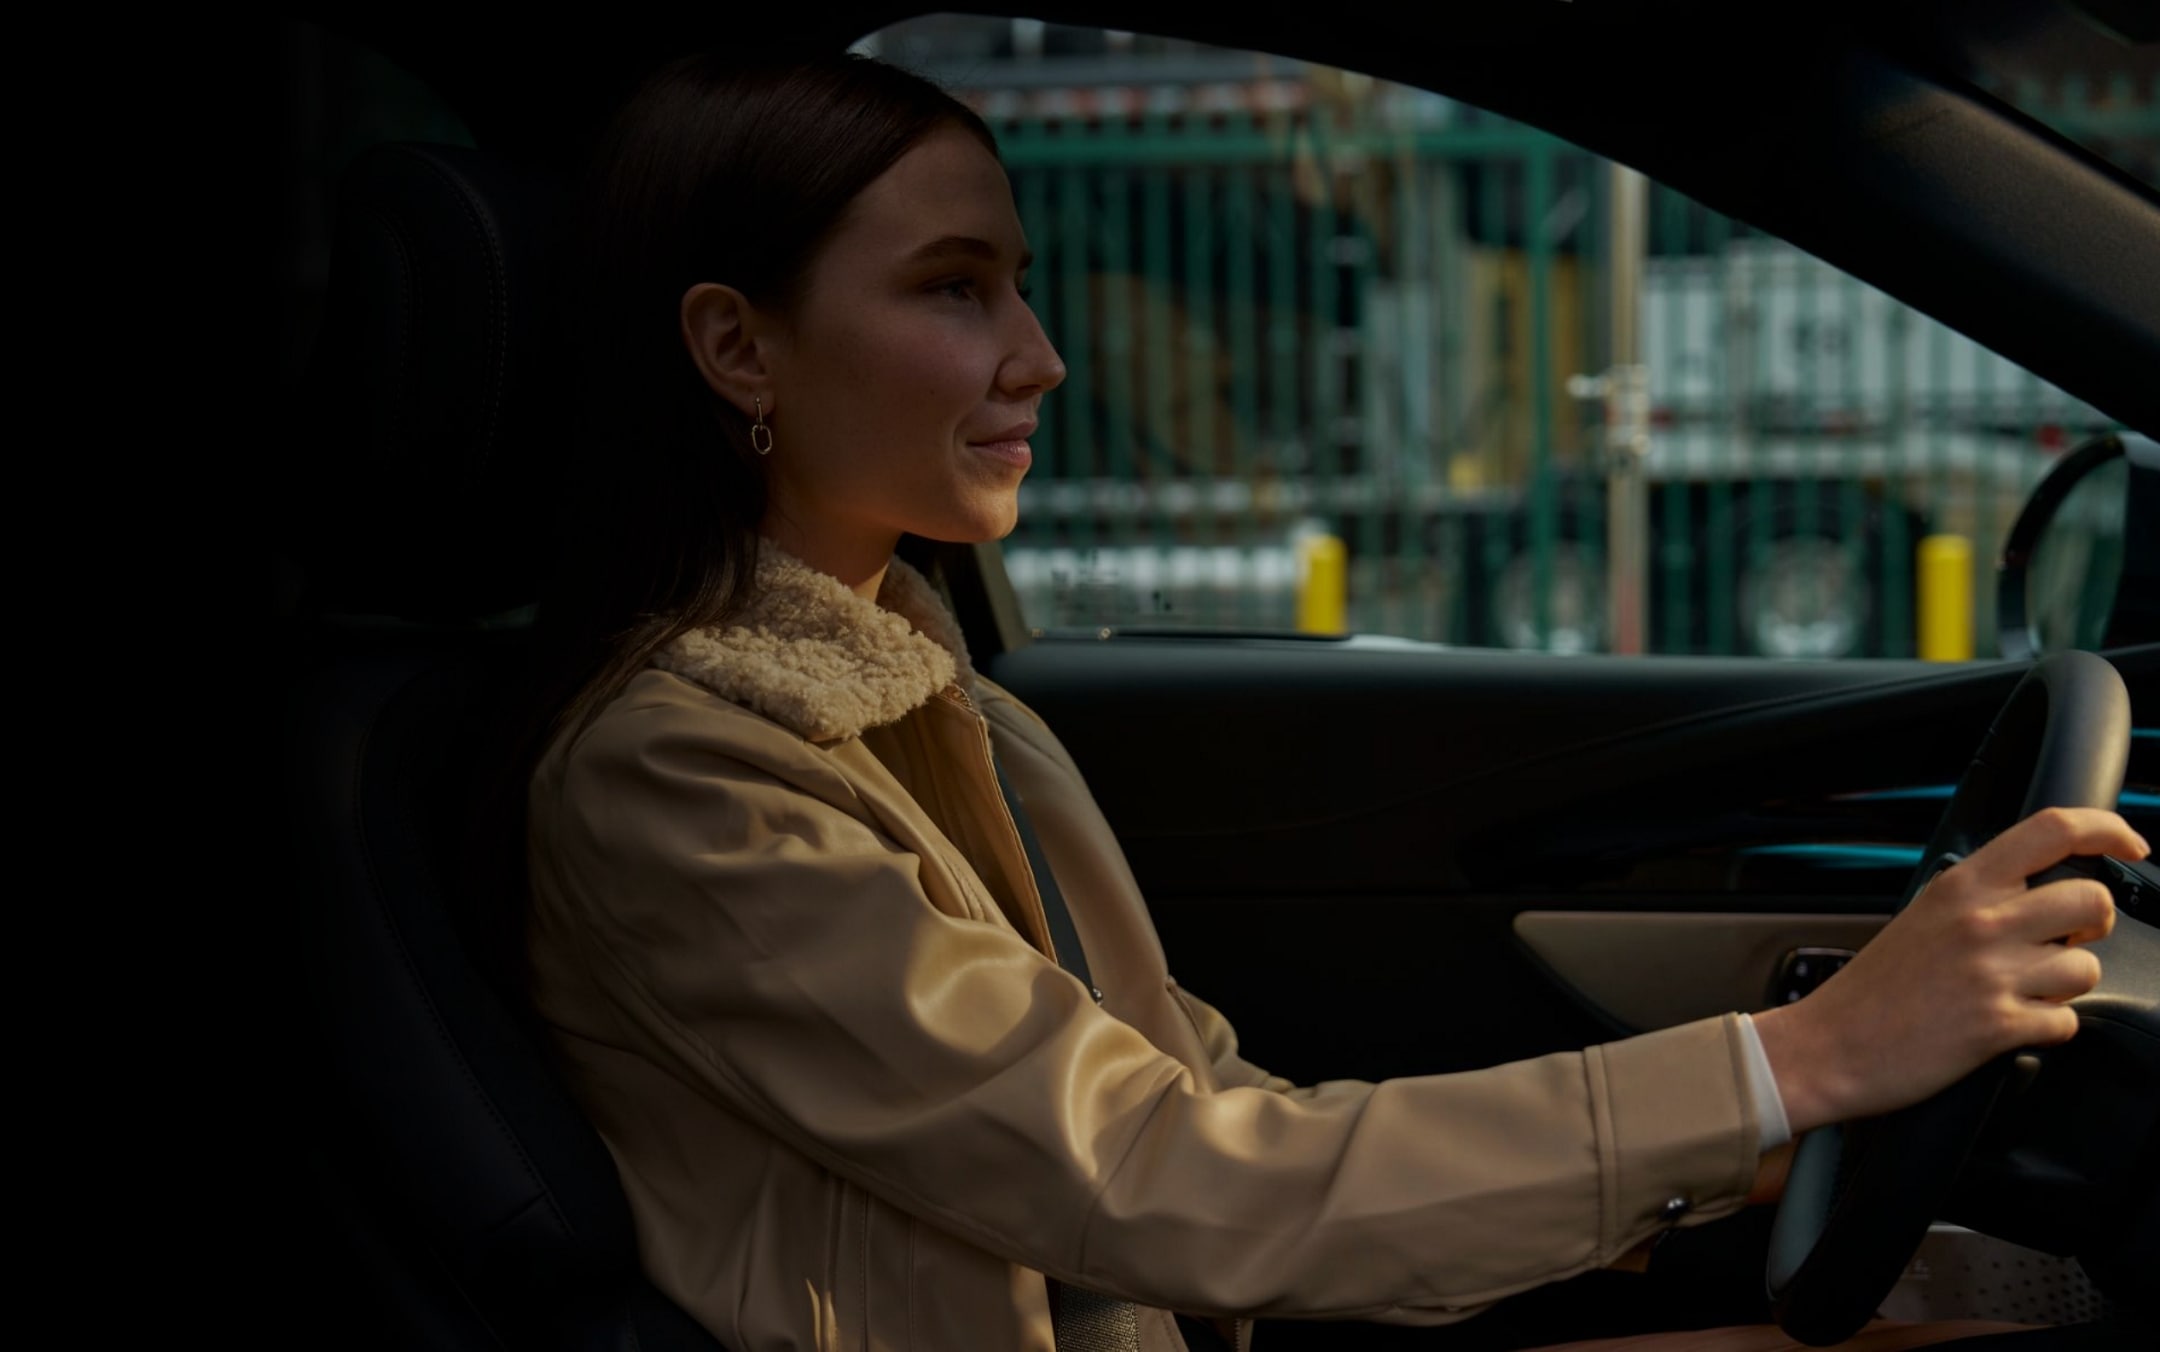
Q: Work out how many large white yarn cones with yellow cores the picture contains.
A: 0